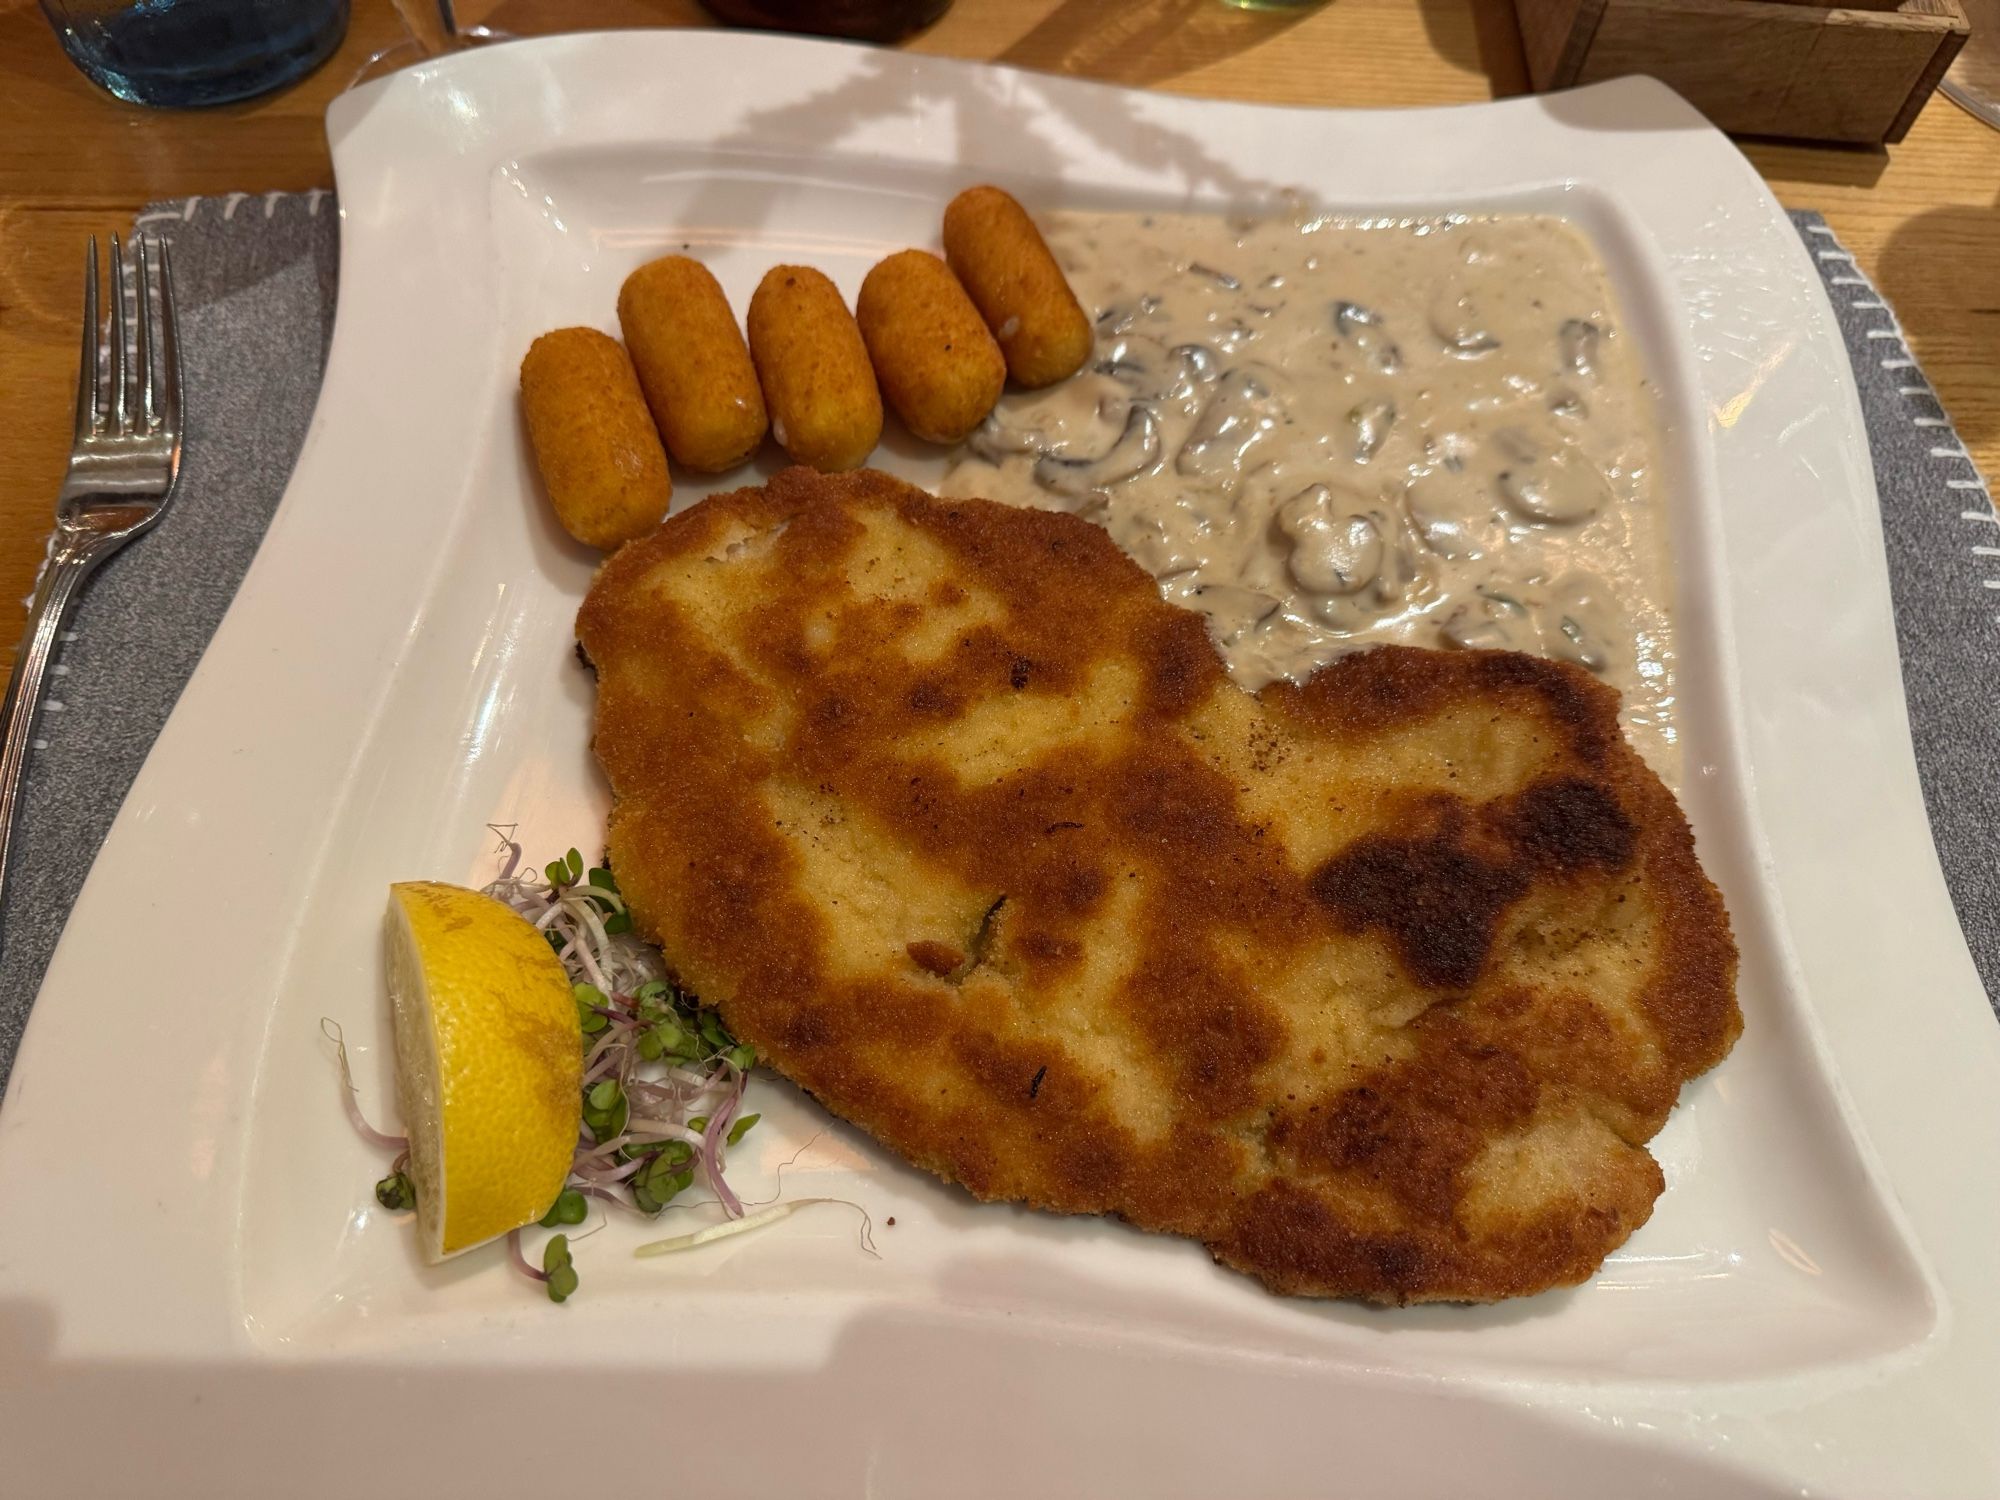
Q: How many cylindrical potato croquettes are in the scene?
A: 5